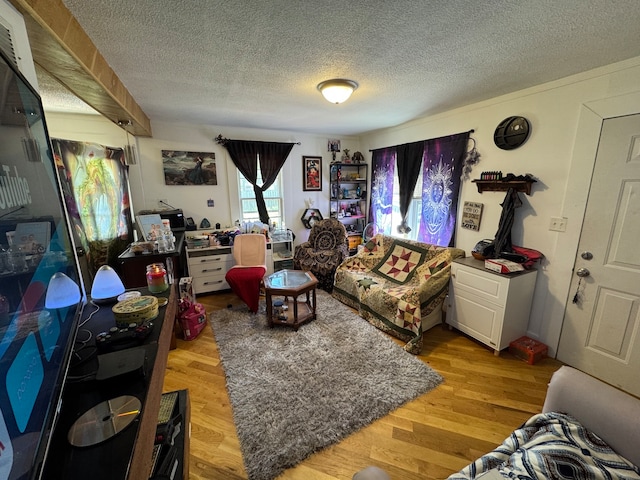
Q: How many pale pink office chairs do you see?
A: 1